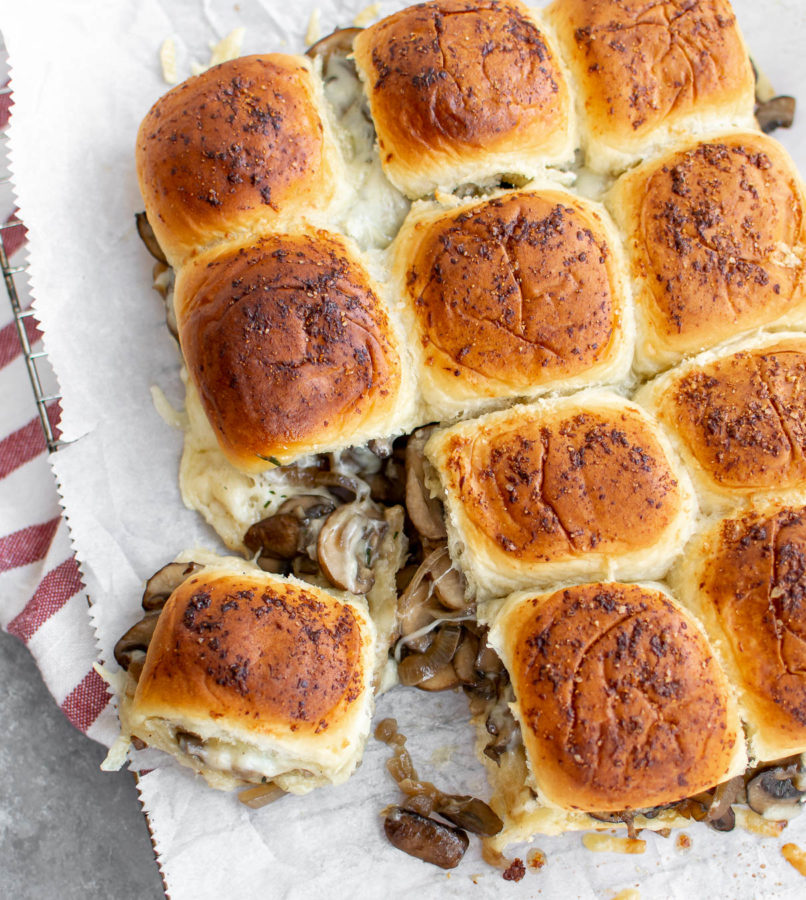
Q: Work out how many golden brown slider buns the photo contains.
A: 11